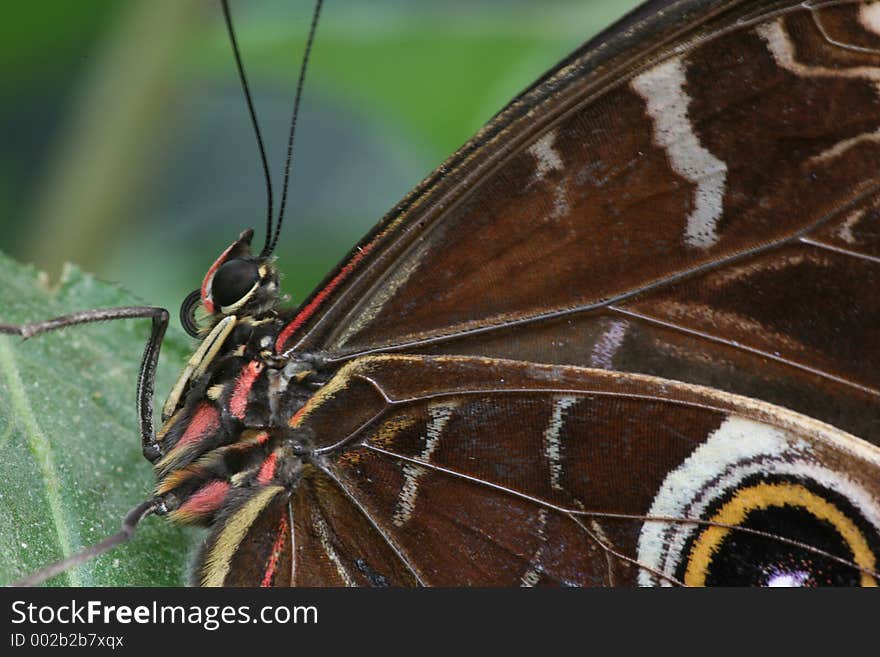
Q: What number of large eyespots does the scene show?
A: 1